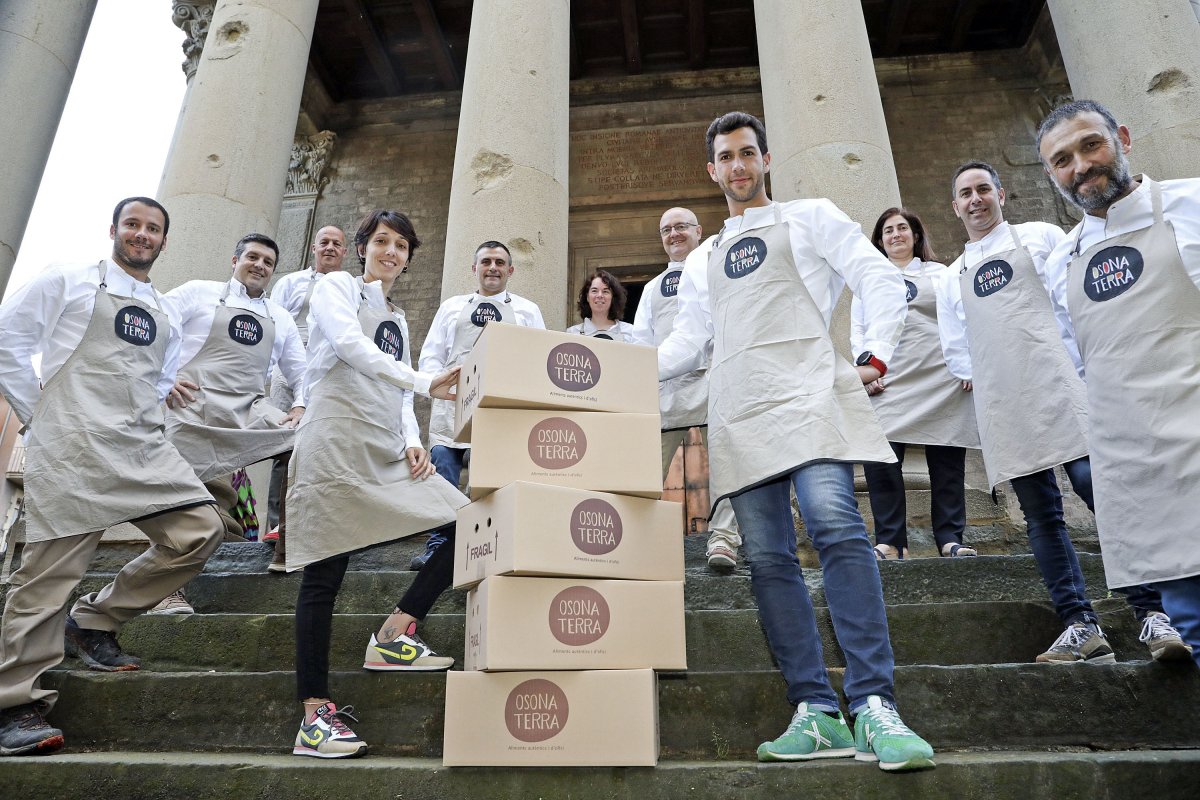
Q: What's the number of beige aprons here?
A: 11